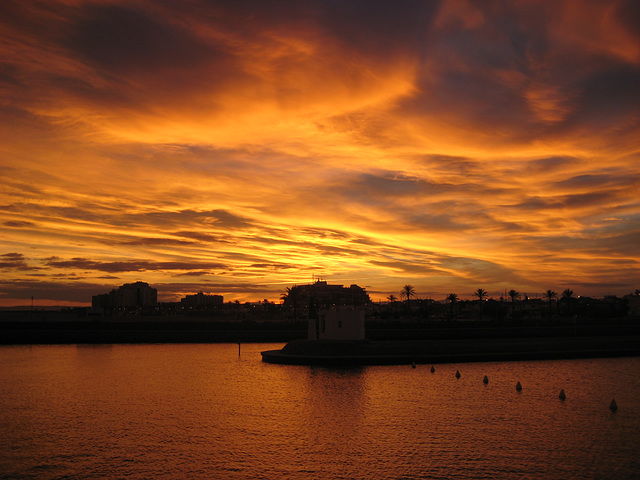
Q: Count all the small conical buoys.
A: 7